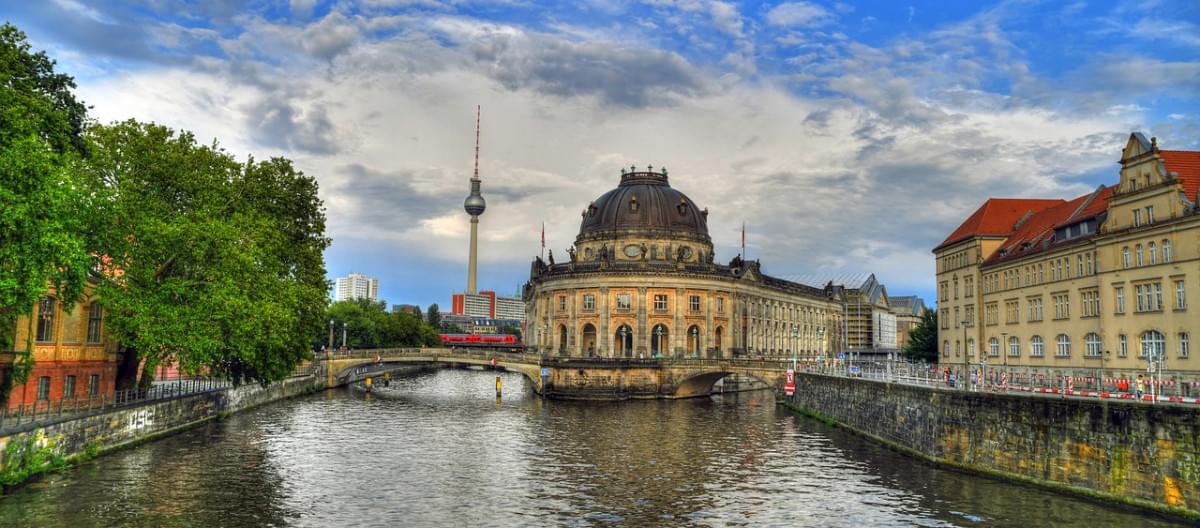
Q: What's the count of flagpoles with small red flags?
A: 2